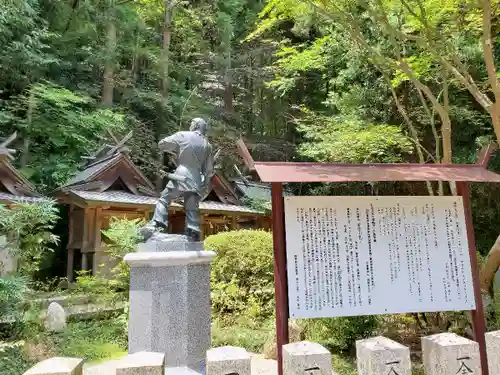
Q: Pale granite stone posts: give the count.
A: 7